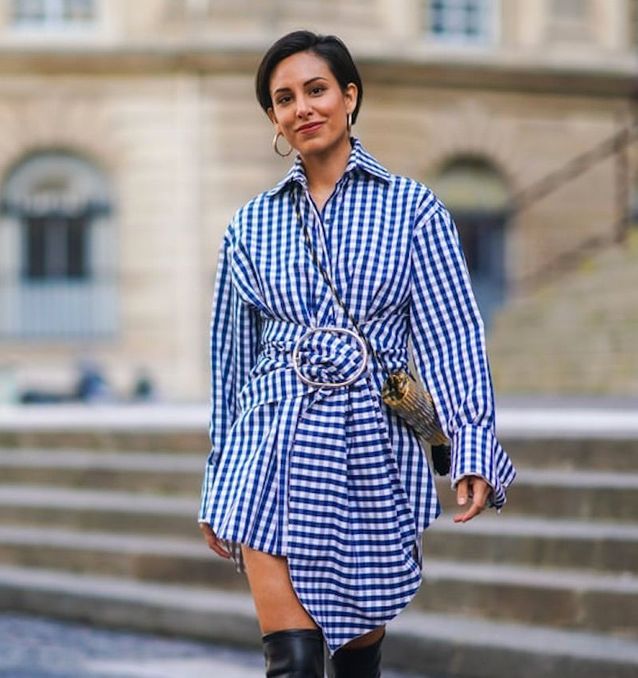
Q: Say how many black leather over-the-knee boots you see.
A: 2